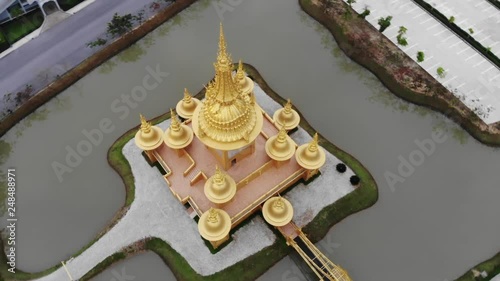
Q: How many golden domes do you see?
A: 11